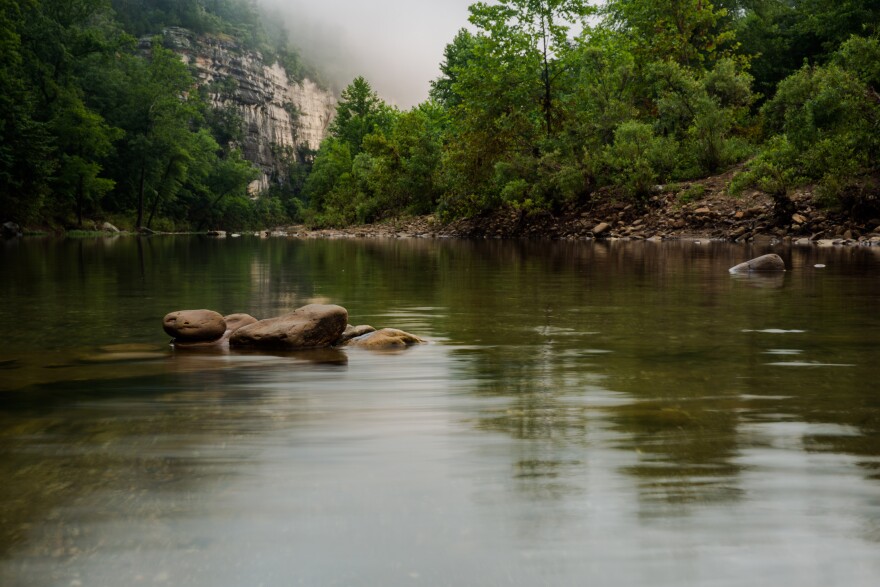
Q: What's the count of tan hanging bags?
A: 0